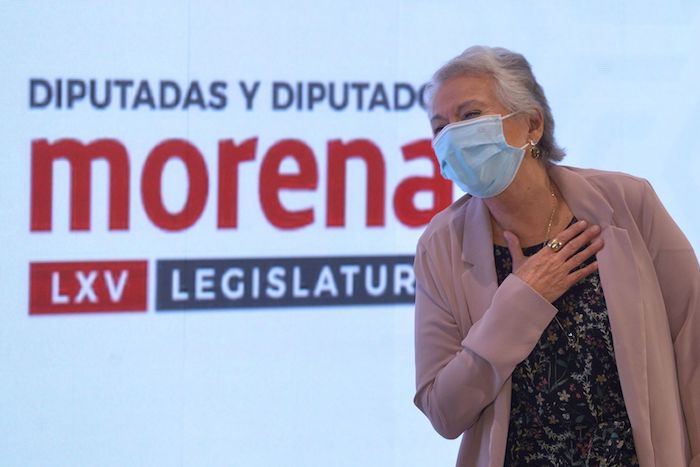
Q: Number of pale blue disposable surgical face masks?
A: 1